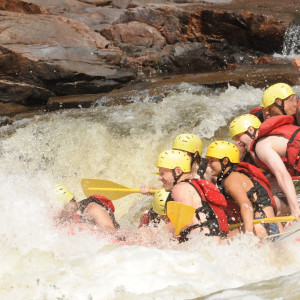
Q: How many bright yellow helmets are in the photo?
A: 7